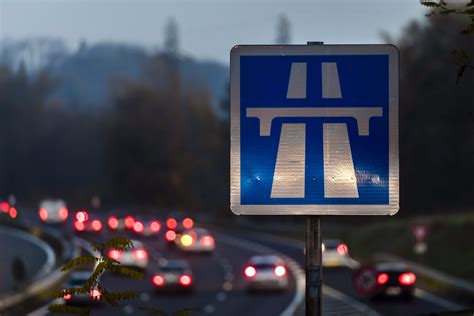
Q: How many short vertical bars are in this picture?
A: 2